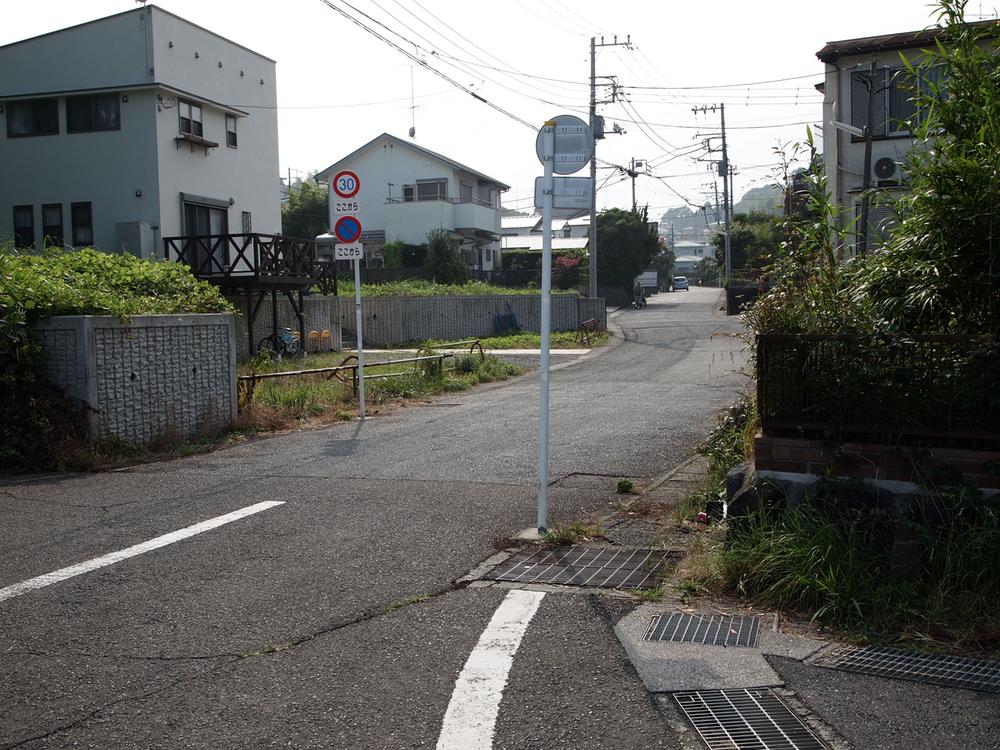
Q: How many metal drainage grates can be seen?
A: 4